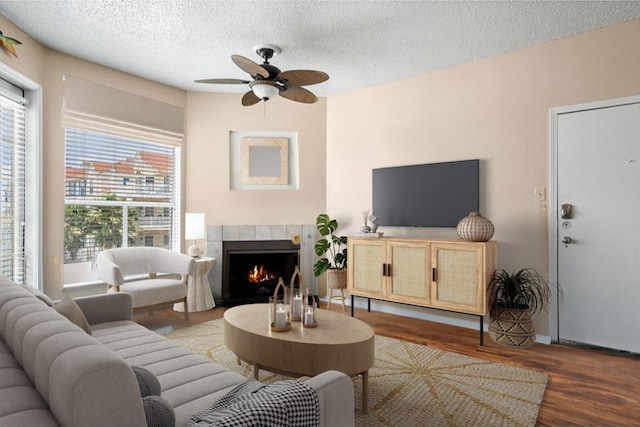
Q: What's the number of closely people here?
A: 0